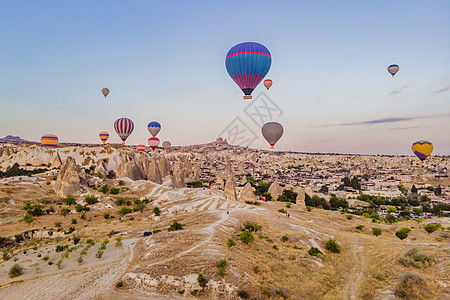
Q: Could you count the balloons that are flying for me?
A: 13